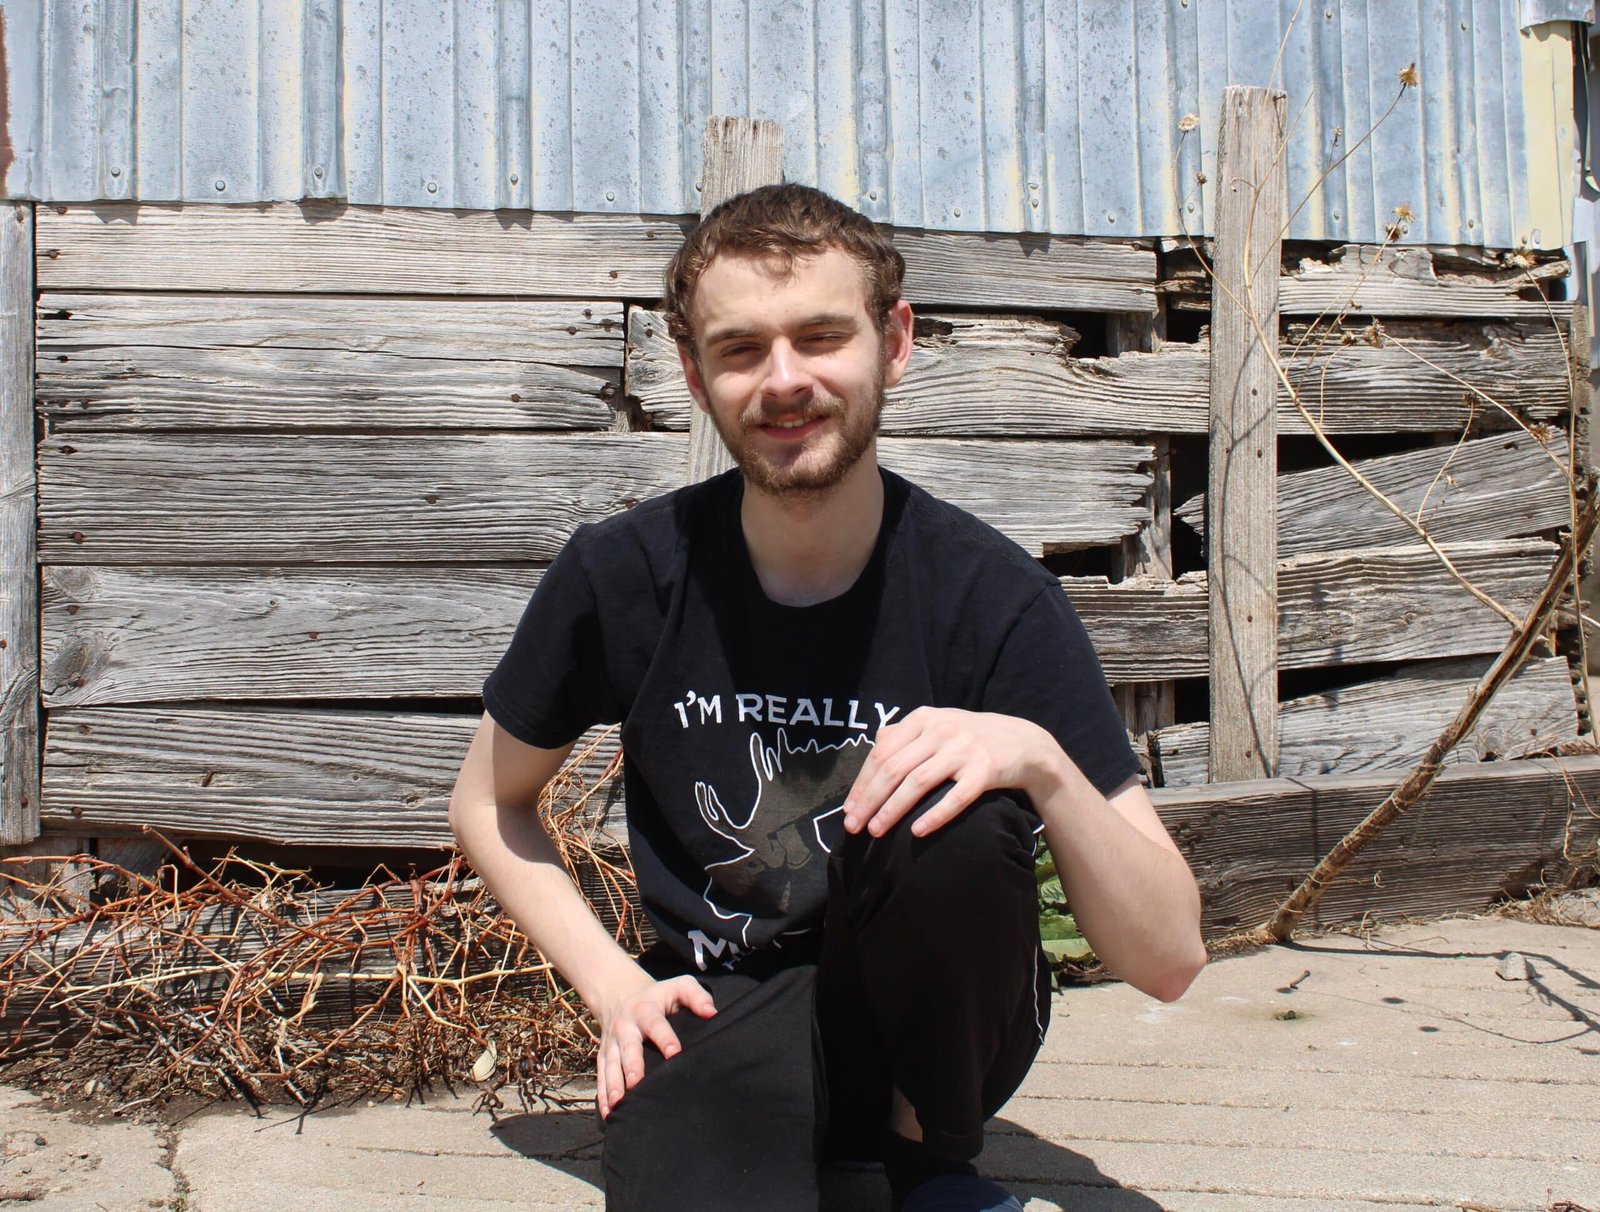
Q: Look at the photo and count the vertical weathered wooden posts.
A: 3